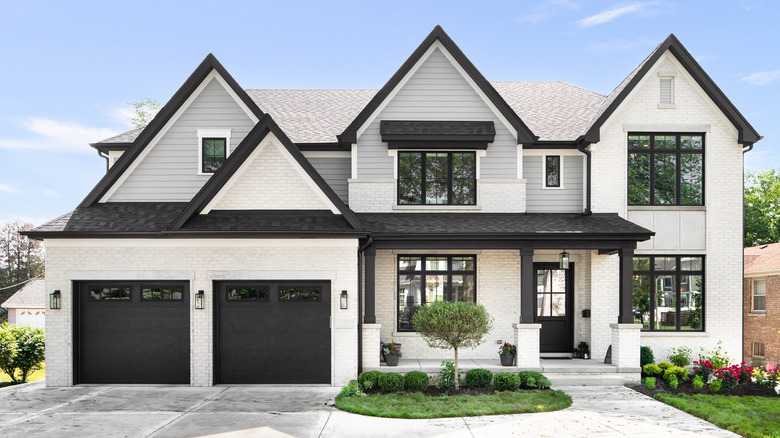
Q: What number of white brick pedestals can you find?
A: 3